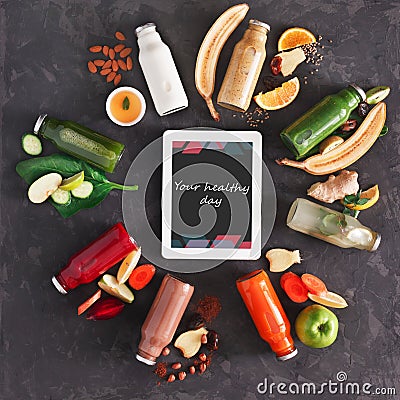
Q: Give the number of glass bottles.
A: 8